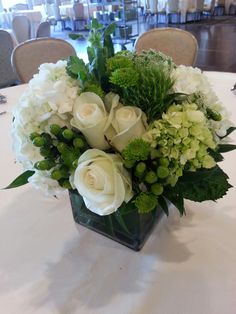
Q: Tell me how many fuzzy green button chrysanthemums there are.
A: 5